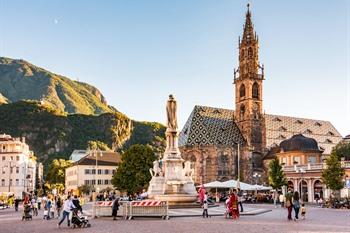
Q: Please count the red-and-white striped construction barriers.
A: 2